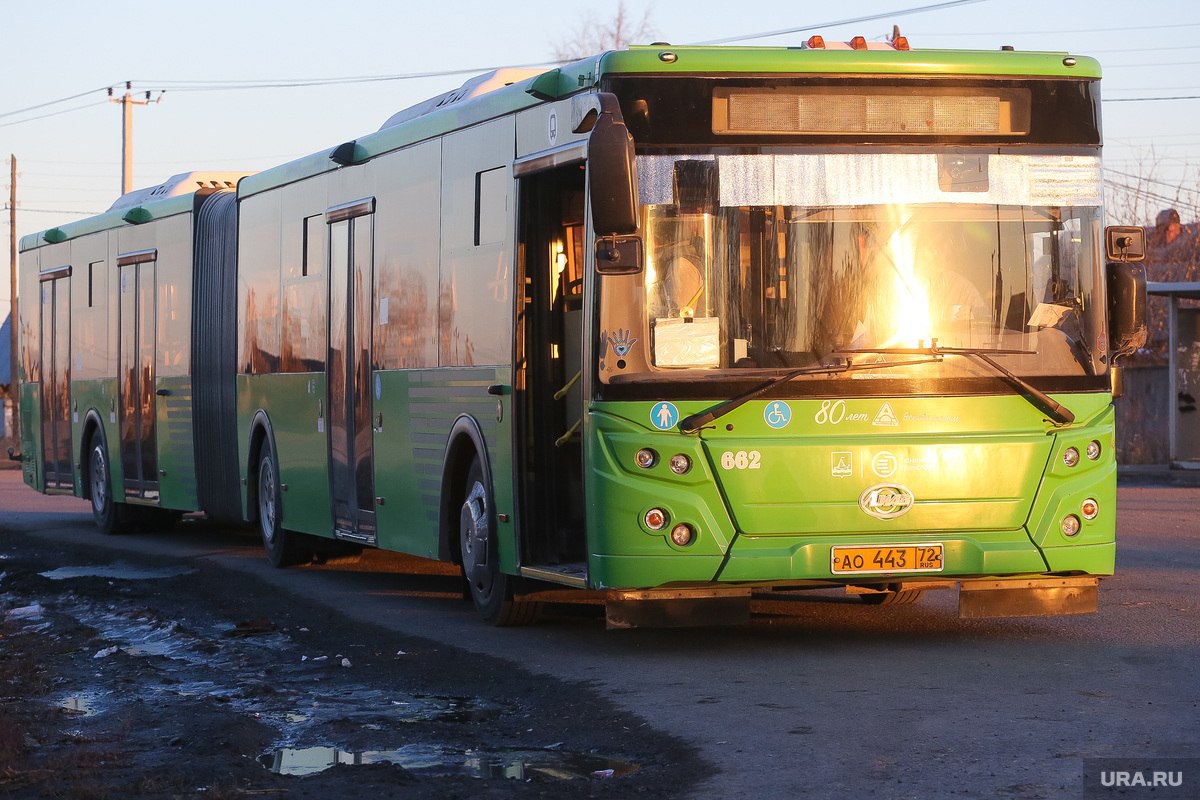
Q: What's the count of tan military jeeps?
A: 0